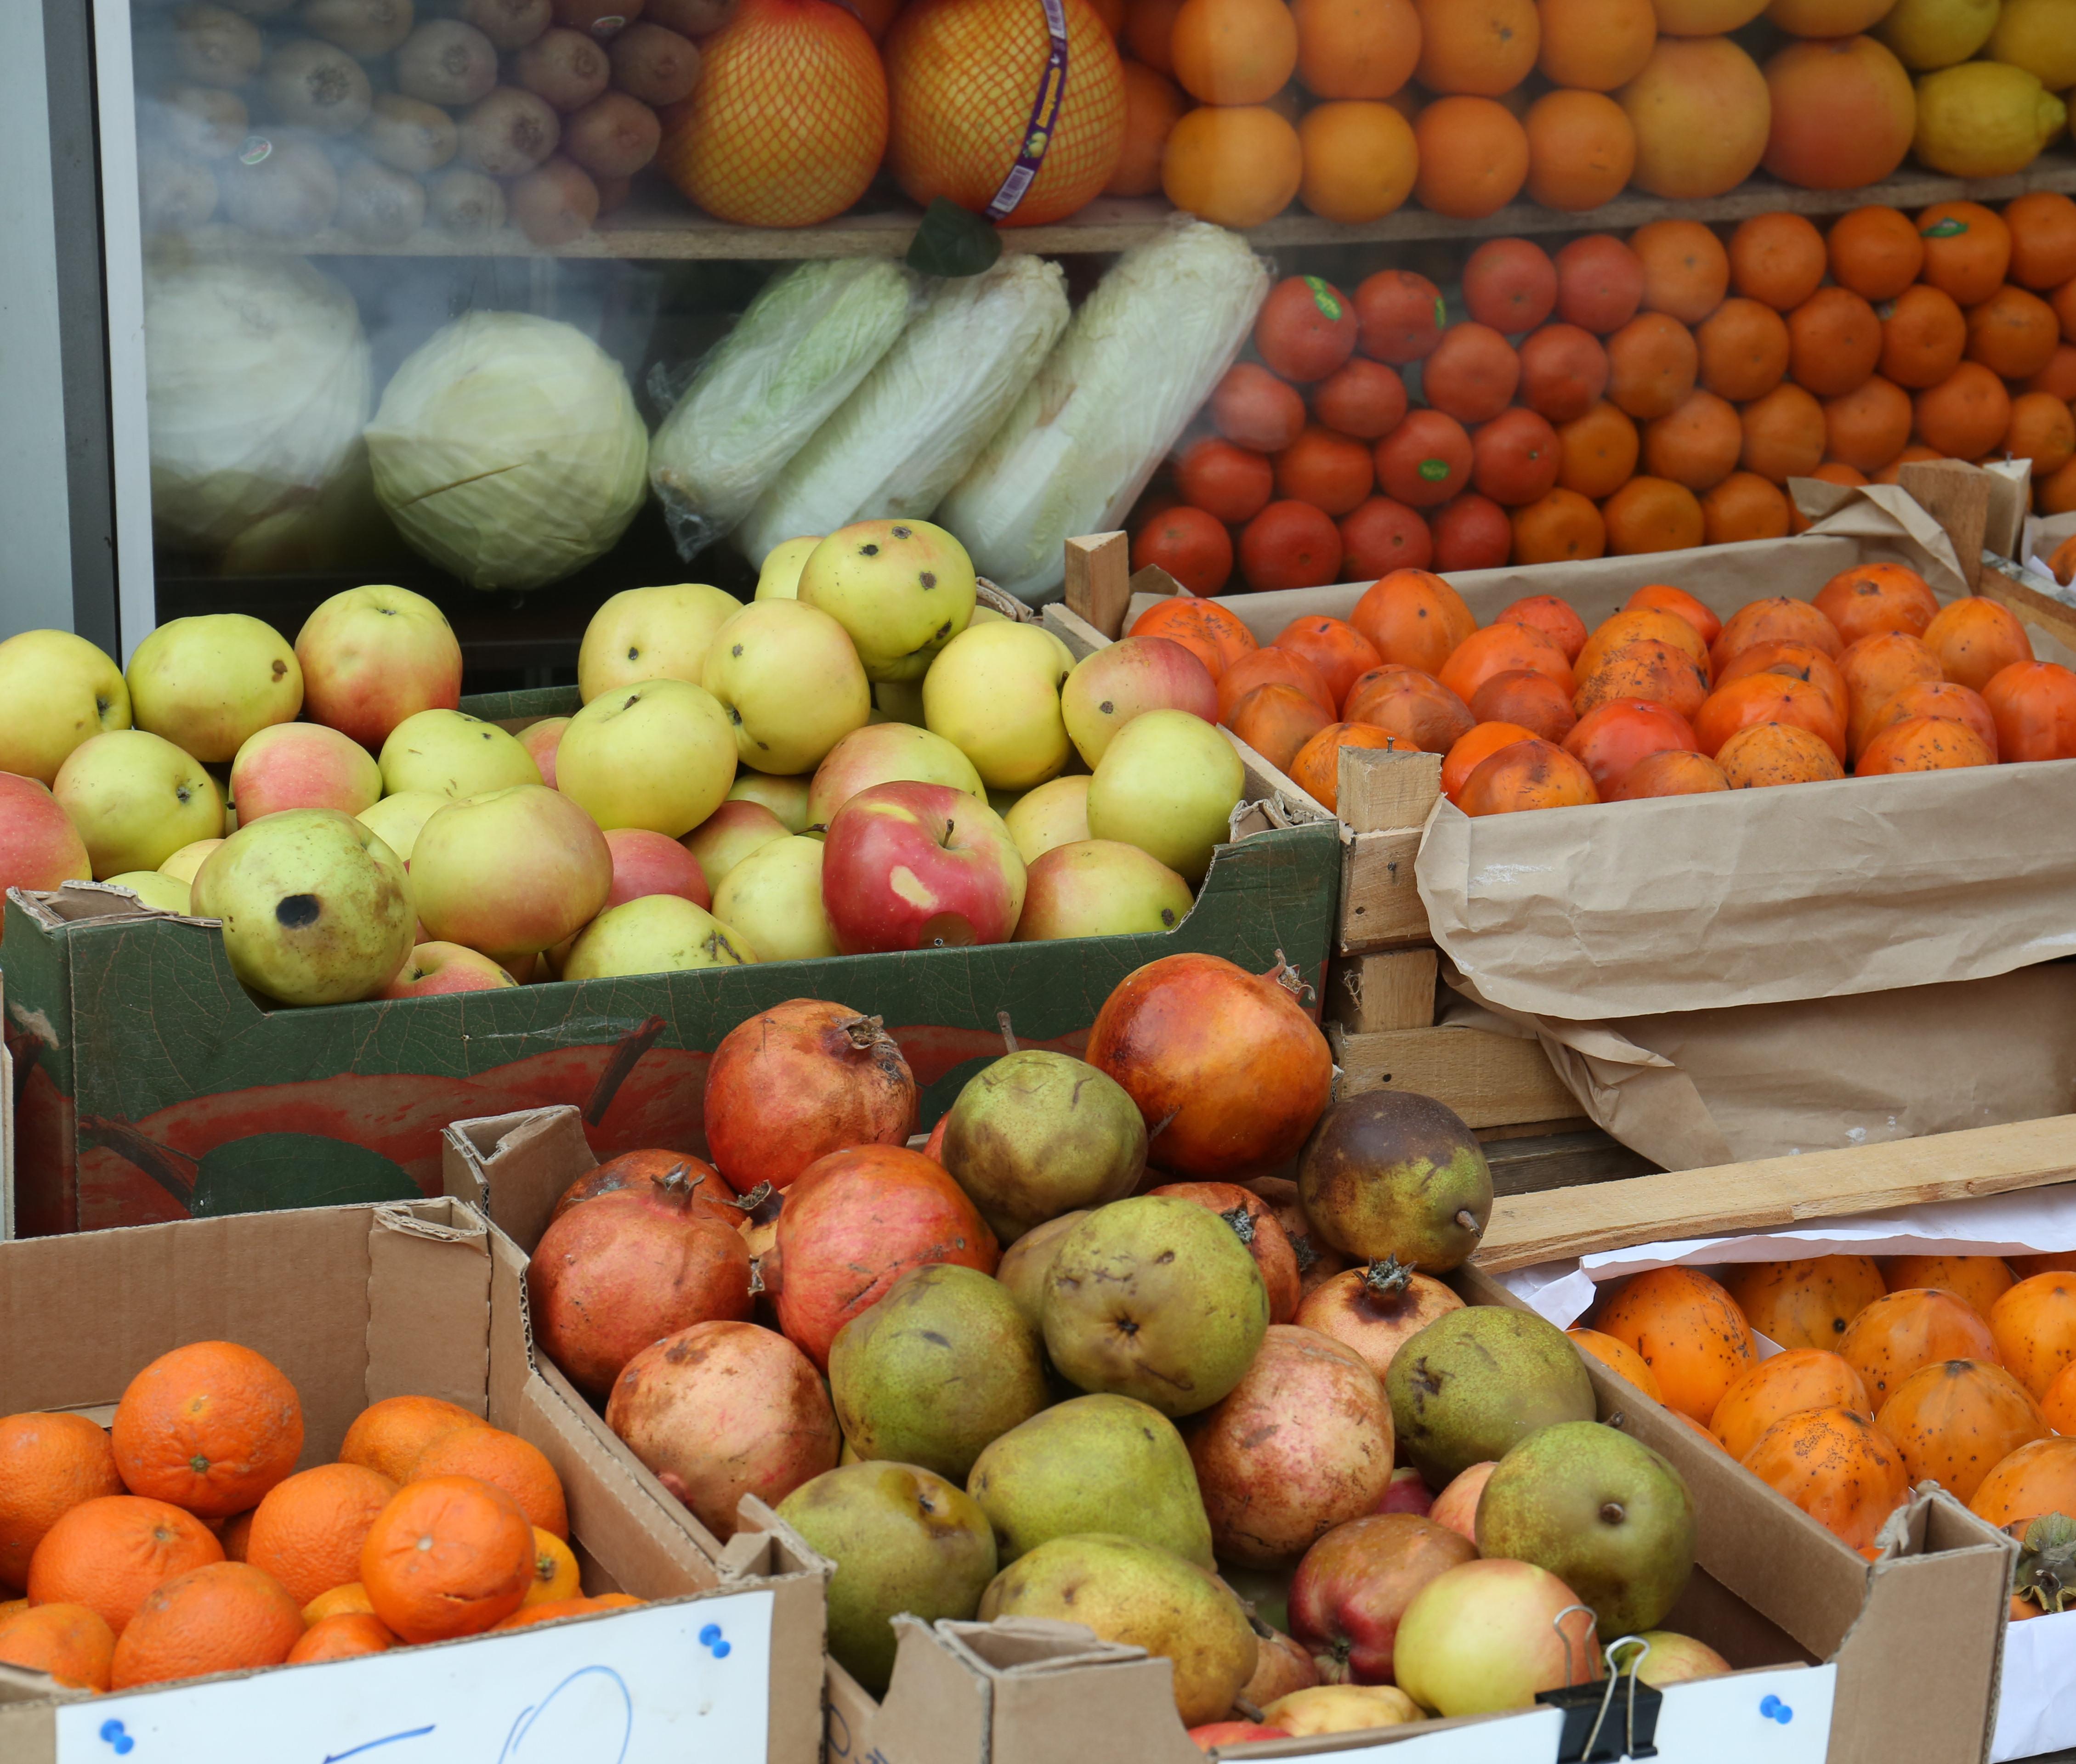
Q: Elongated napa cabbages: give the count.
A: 3